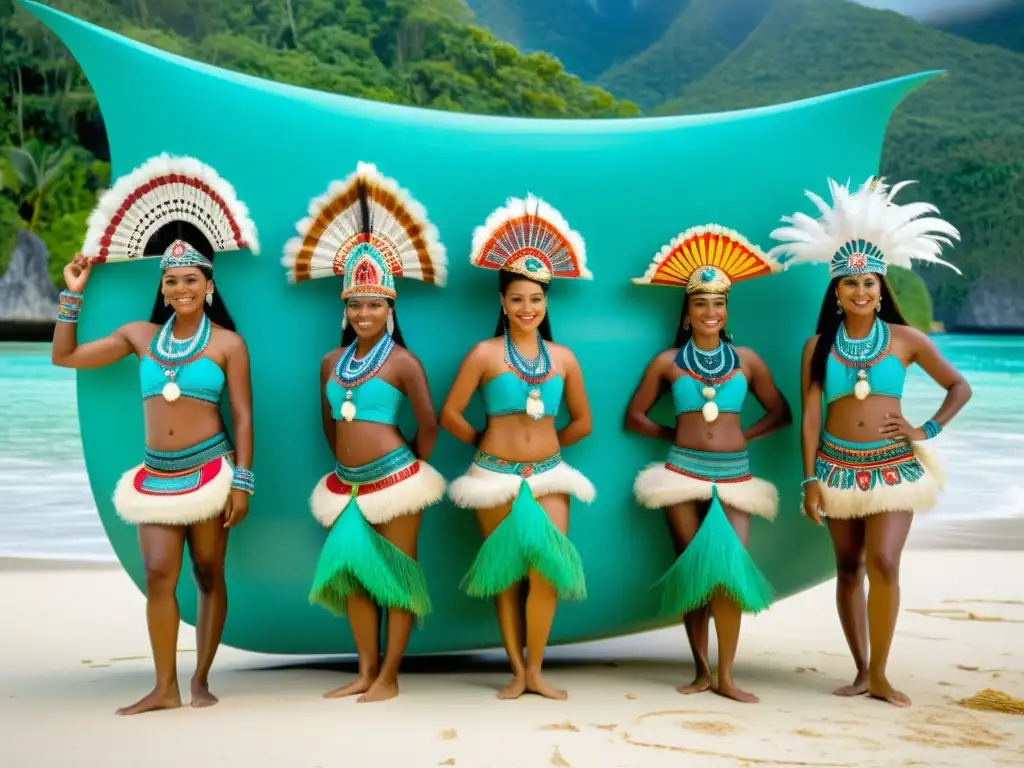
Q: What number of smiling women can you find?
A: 5